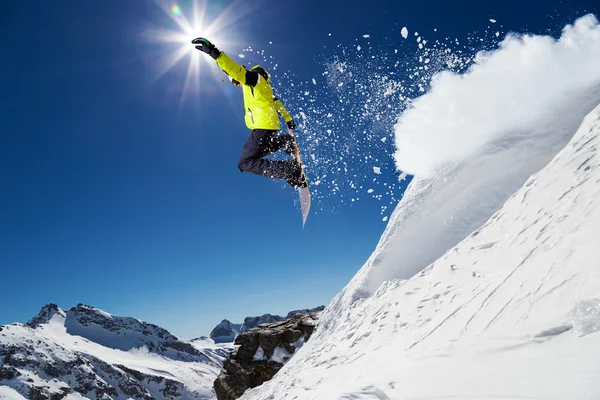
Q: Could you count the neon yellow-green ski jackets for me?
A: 1